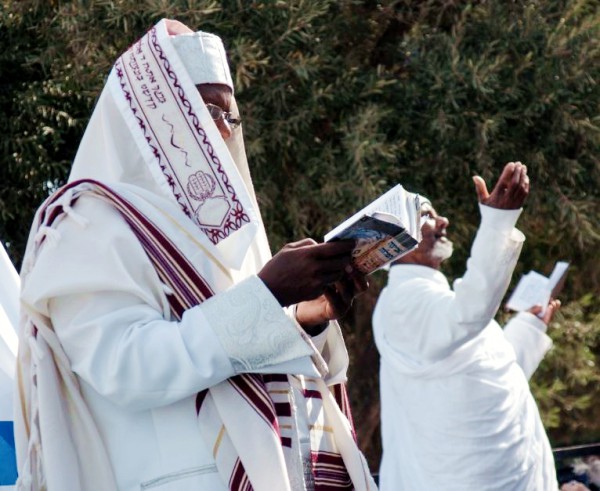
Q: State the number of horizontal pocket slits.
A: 1